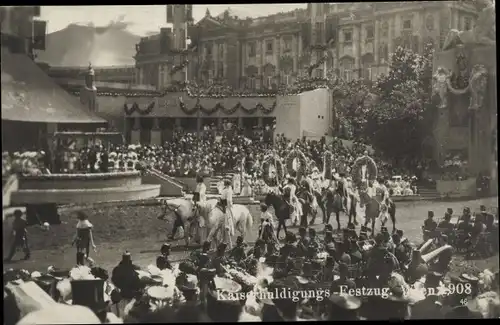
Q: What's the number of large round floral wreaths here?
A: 3